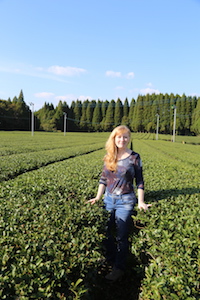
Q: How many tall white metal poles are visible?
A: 4